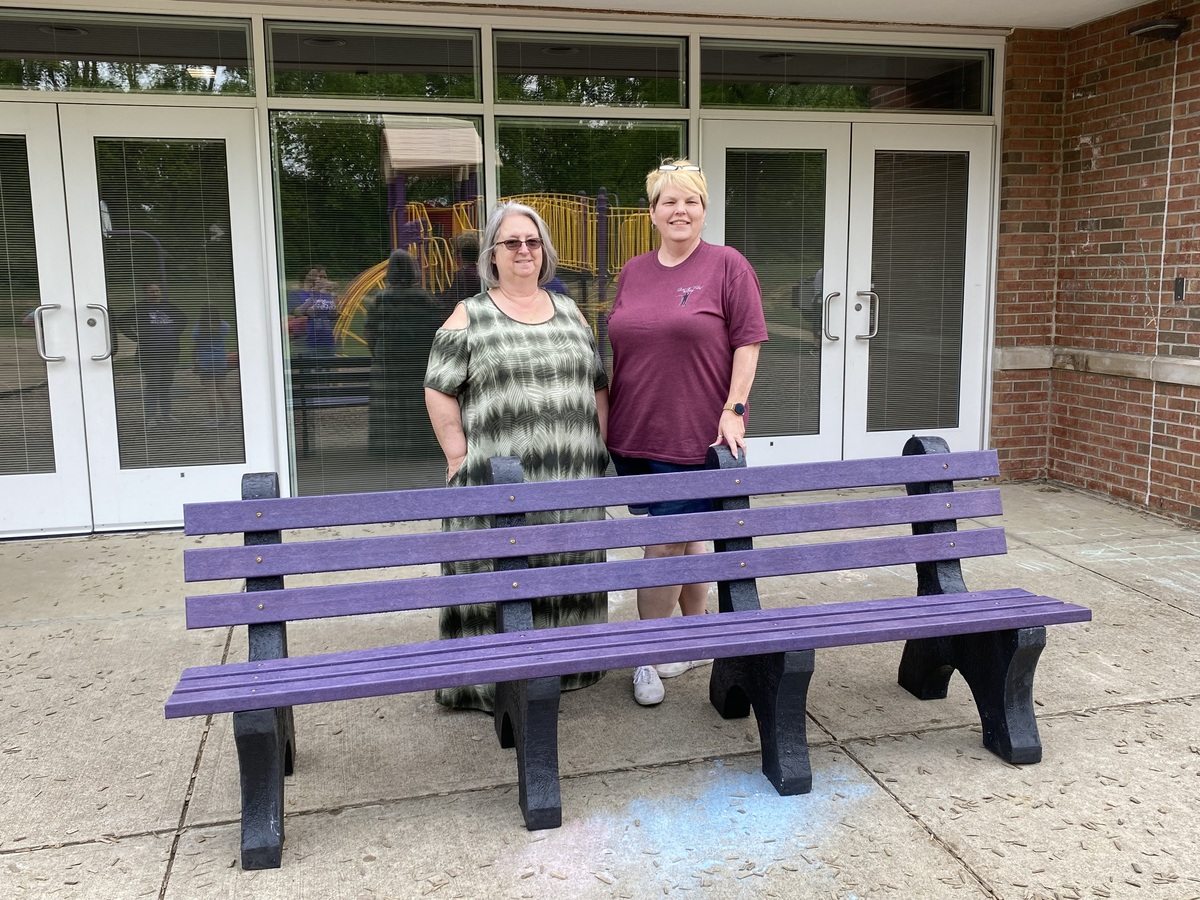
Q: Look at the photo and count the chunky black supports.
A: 4